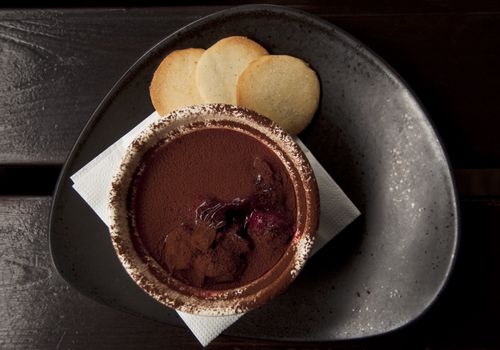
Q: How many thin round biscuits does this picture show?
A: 3